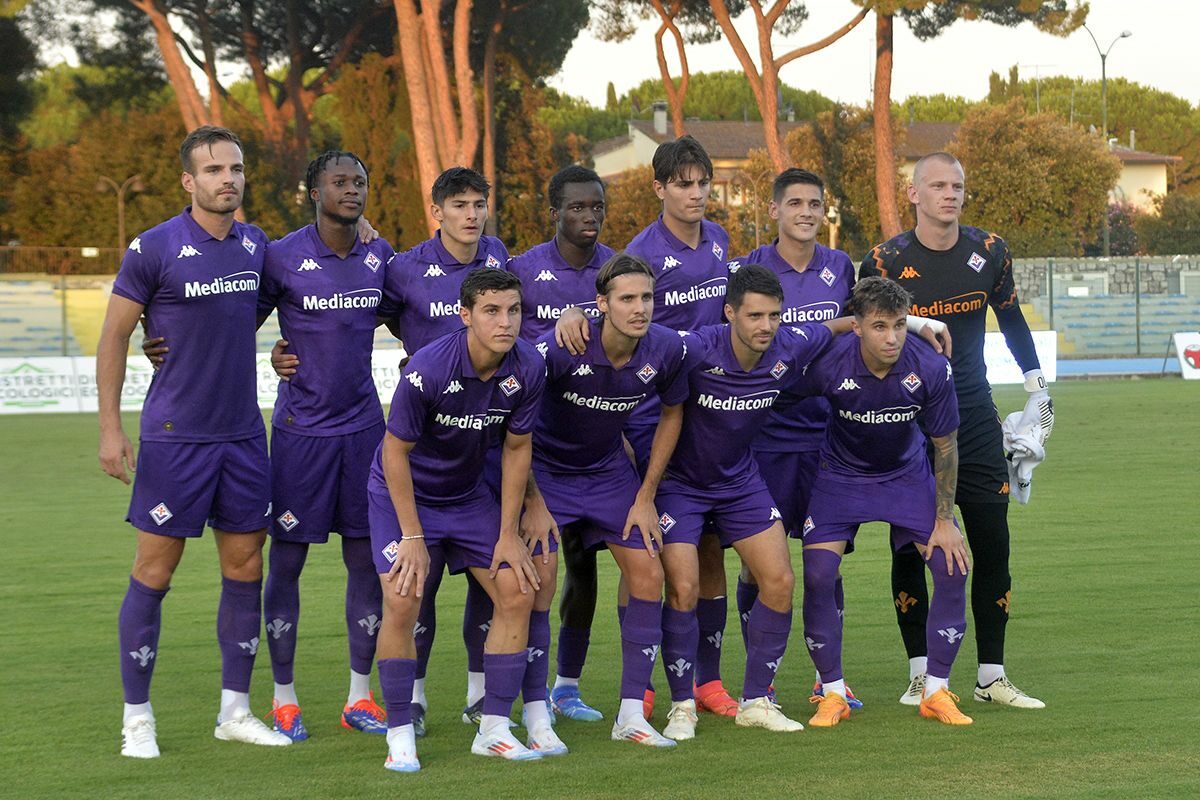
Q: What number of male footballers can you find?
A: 11